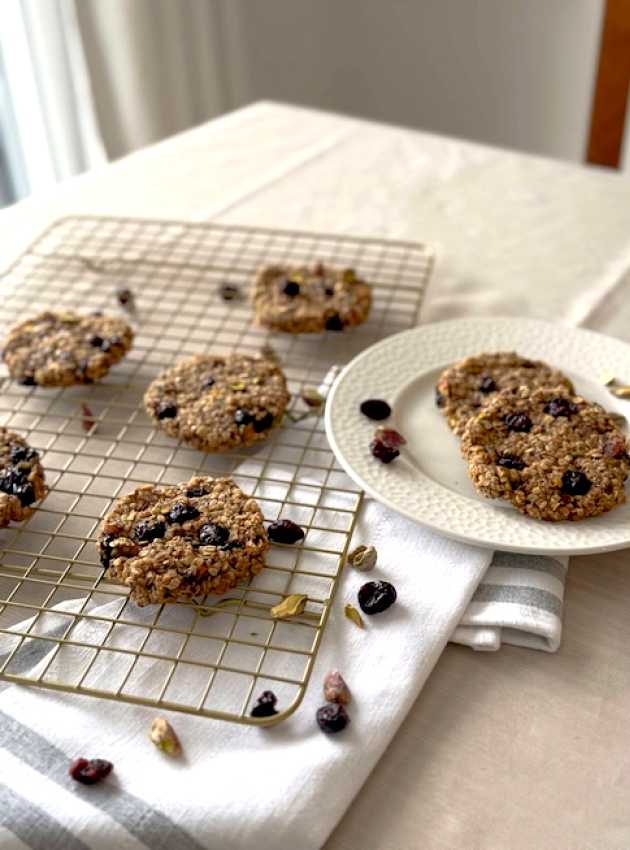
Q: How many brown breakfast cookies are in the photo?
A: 7